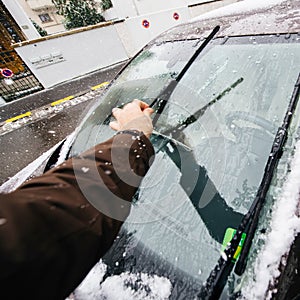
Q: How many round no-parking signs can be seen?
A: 3